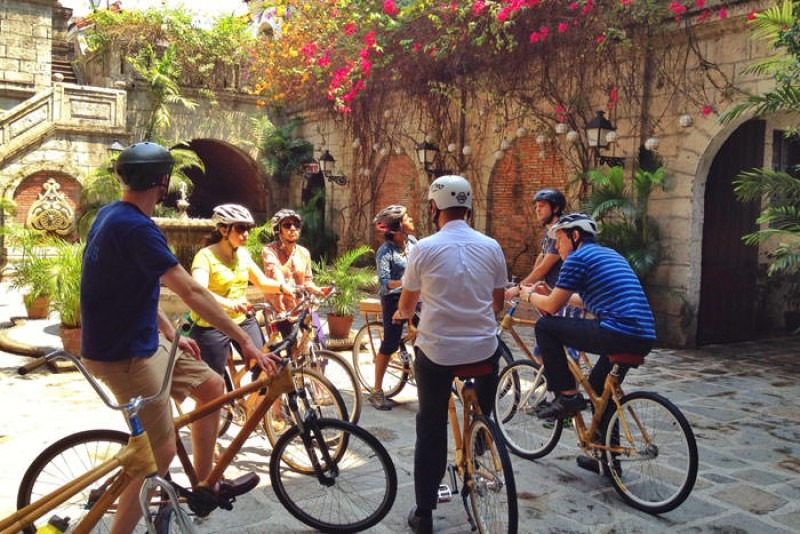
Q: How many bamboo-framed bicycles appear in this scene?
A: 8